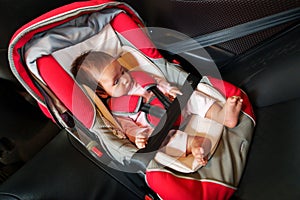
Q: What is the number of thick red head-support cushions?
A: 2